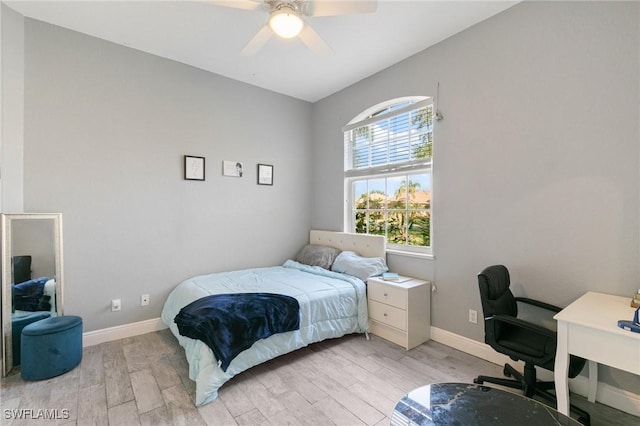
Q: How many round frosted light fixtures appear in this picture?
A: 1